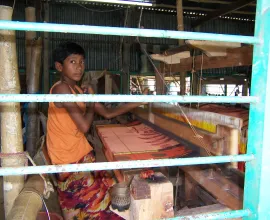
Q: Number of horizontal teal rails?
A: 4